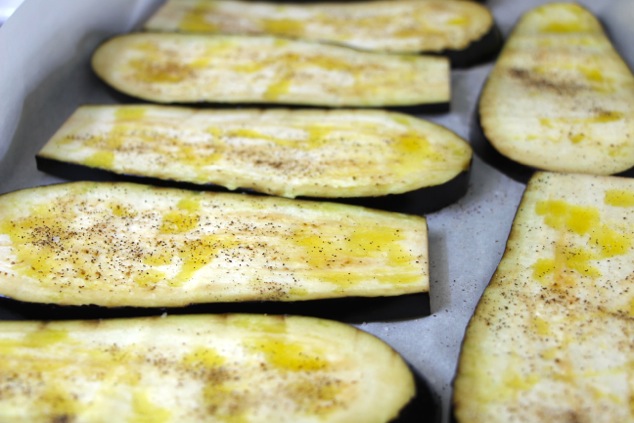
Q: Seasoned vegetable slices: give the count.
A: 7